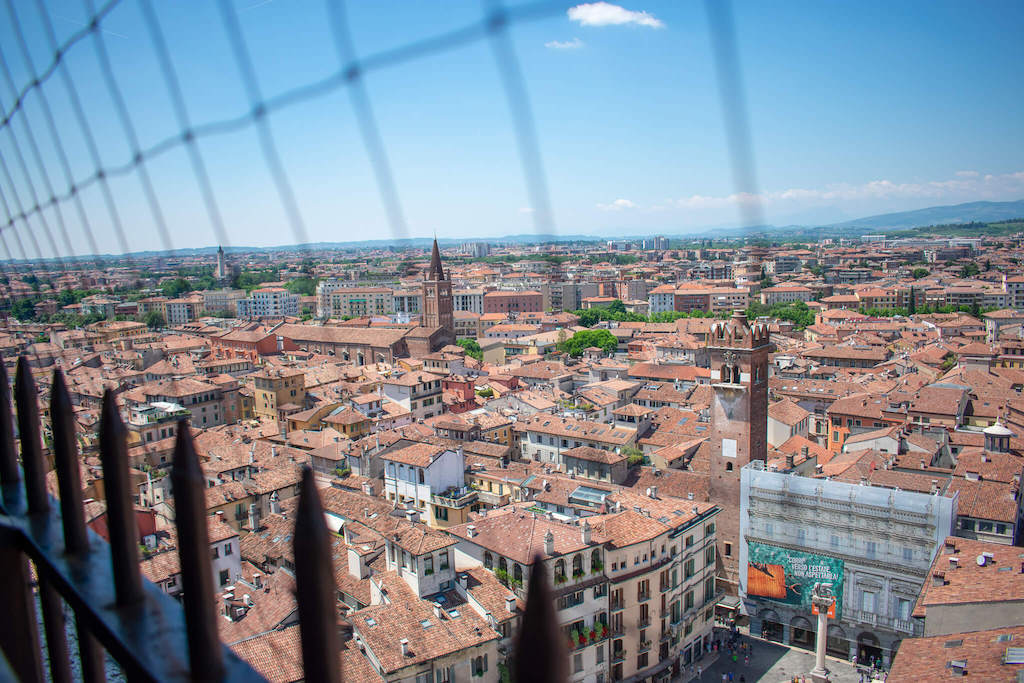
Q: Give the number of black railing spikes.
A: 7